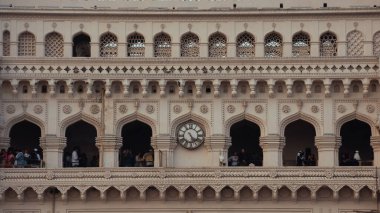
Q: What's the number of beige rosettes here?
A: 14